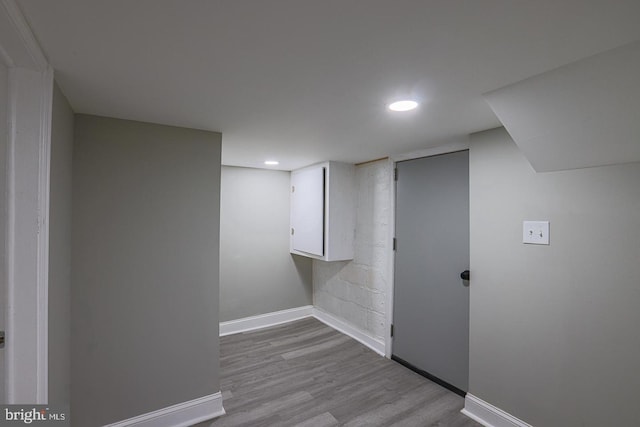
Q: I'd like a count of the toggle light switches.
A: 2